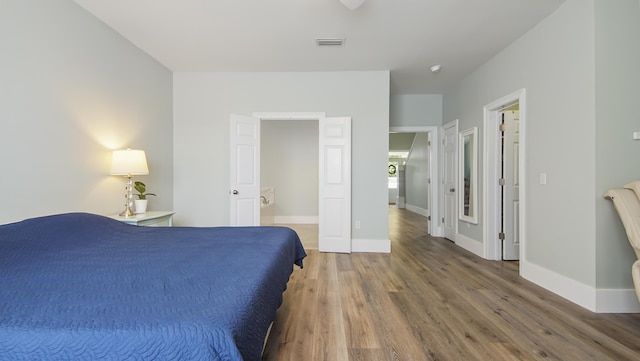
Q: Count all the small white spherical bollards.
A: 0